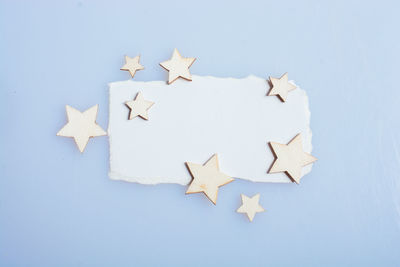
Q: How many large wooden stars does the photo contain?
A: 3